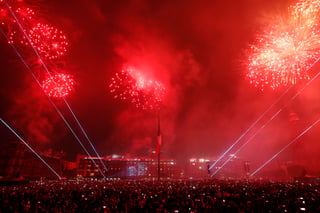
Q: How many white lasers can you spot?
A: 6